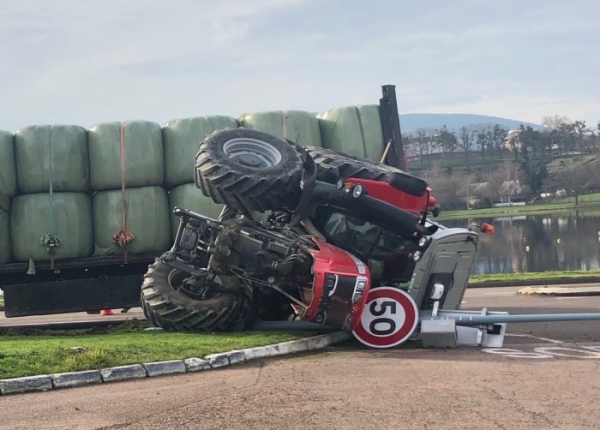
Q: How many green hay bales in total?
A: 10